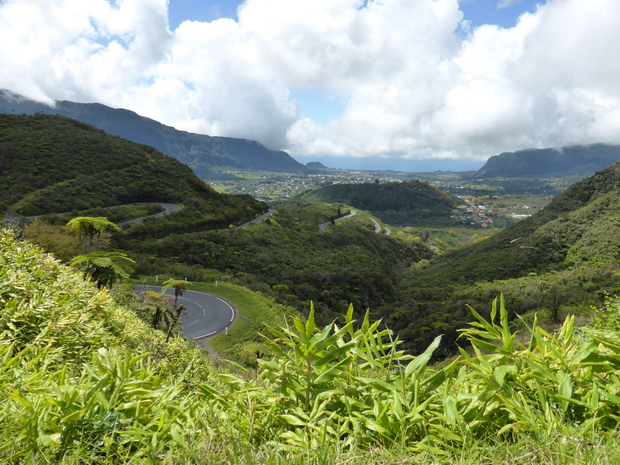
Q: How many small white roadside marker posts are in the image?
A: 4